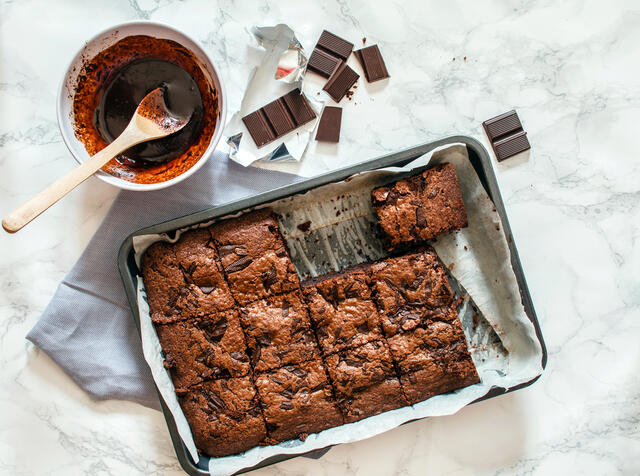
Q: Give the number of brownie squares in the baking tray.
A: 11